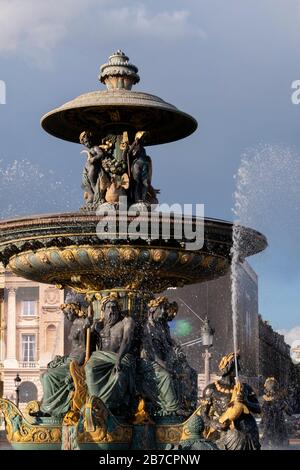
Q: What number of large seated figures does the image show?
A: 3